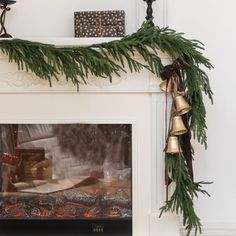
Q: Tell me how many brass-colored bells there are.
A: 4